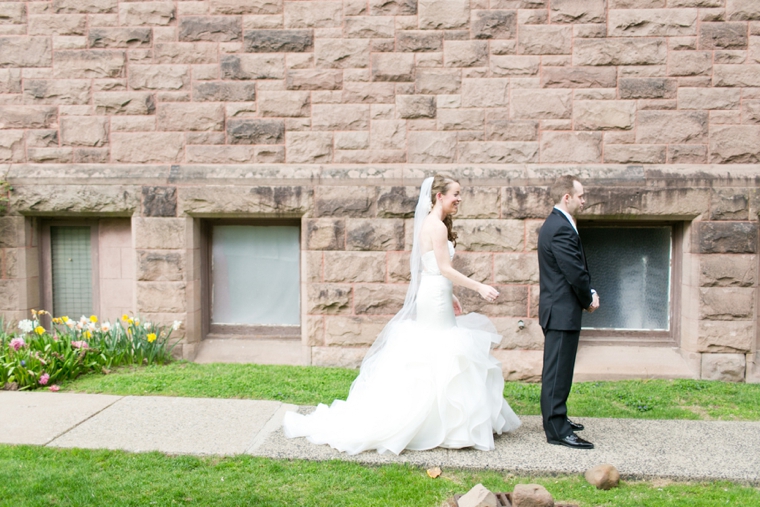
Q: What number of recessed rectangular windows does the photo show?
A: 3